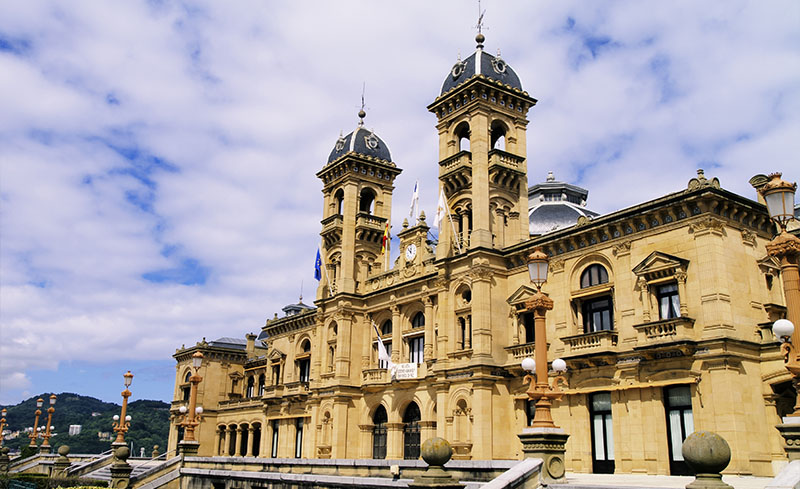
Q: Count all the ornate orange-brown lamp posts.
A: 7